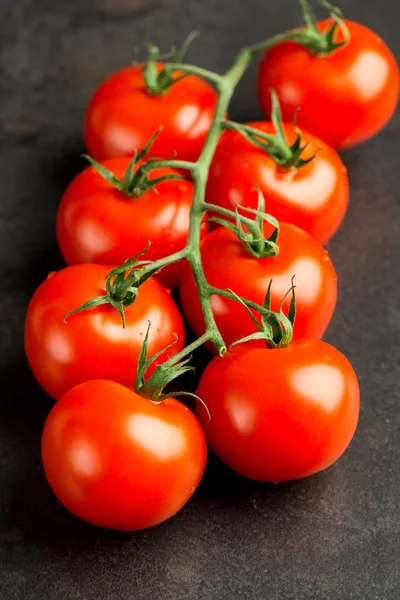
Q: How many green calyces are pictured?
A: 8